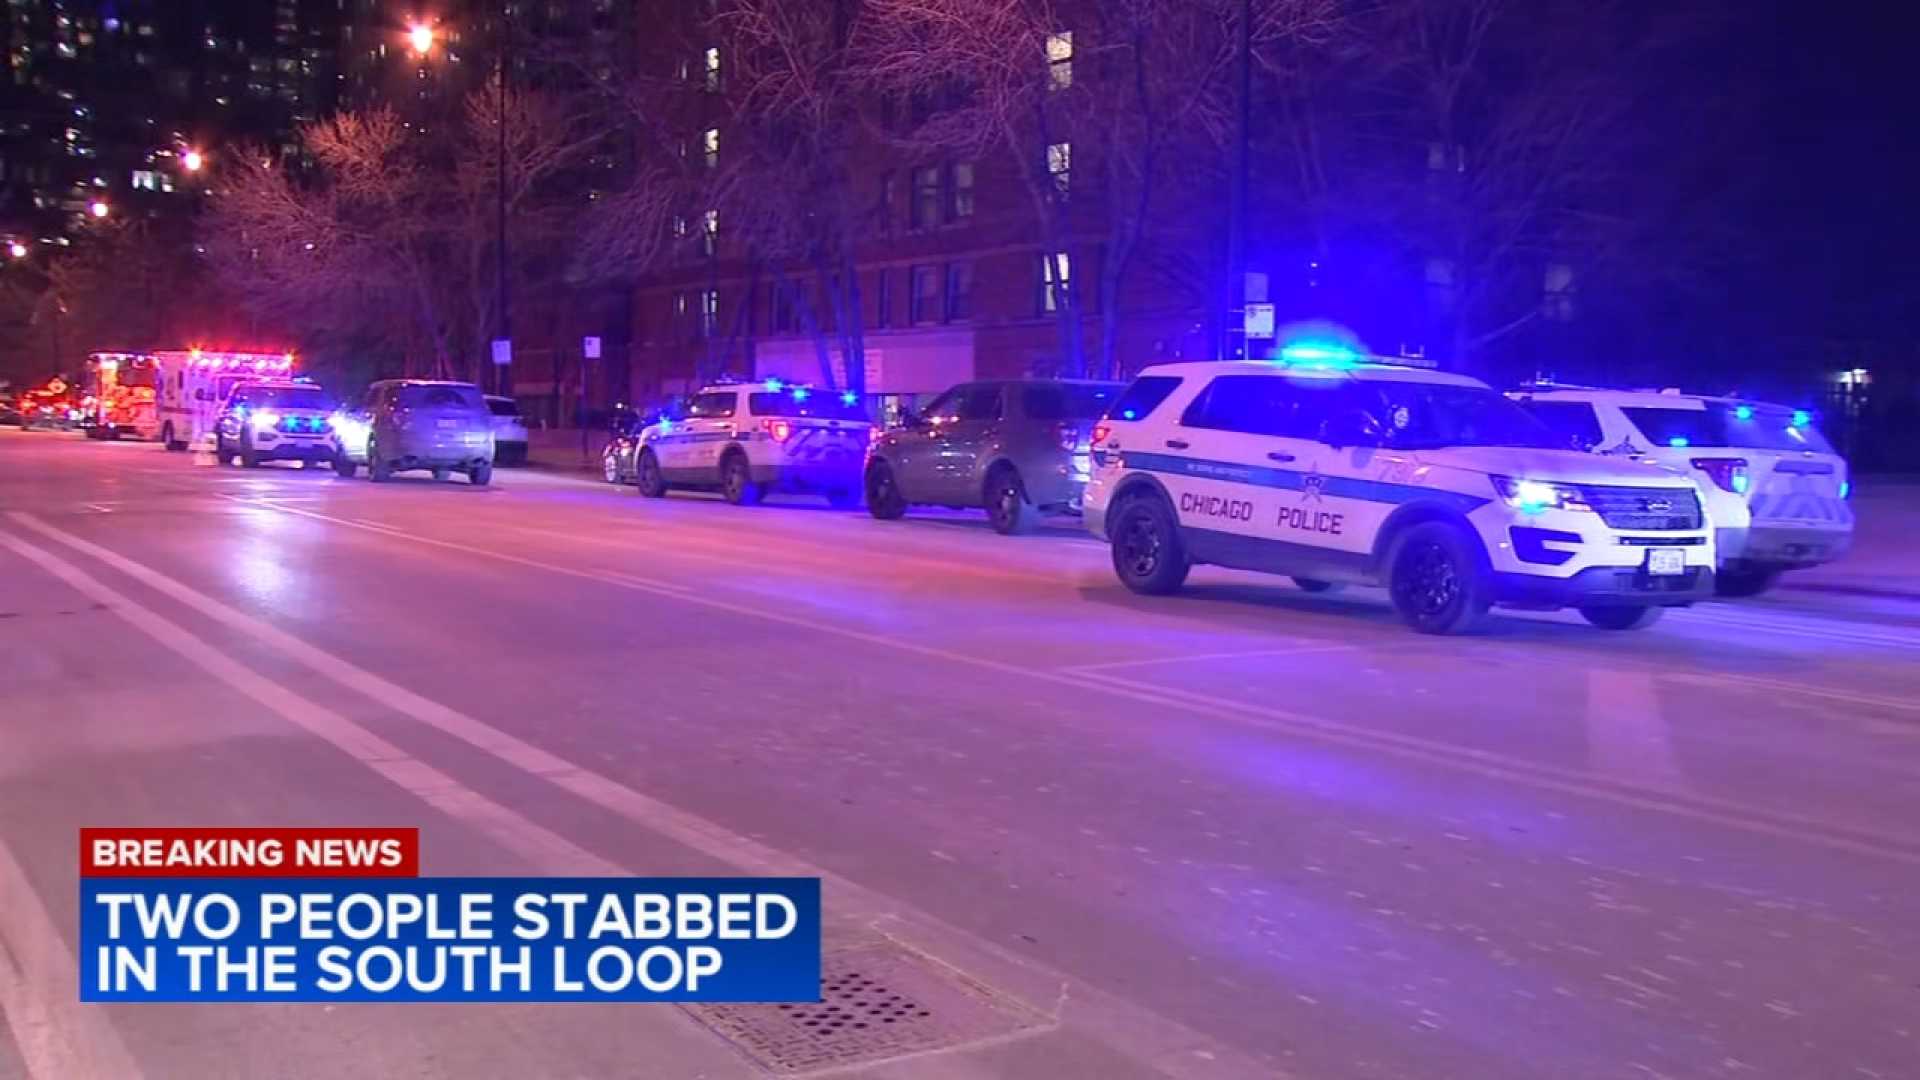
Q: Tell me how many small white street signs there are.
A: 3